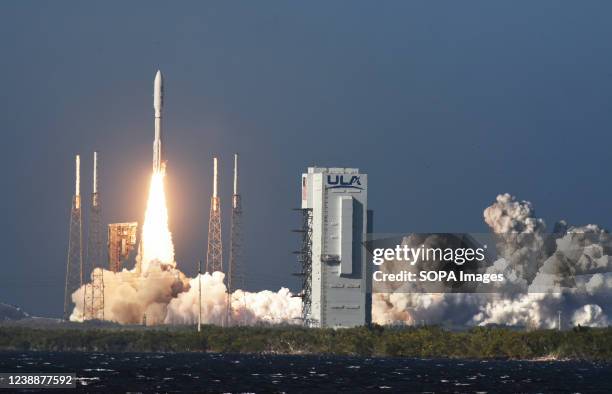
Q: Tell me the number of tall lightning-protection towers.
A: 4